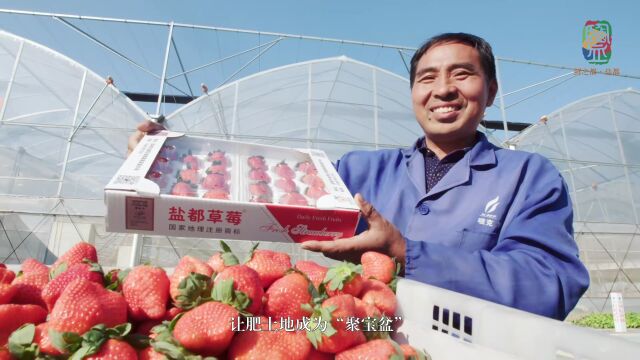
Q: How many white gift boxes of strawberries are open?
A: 1